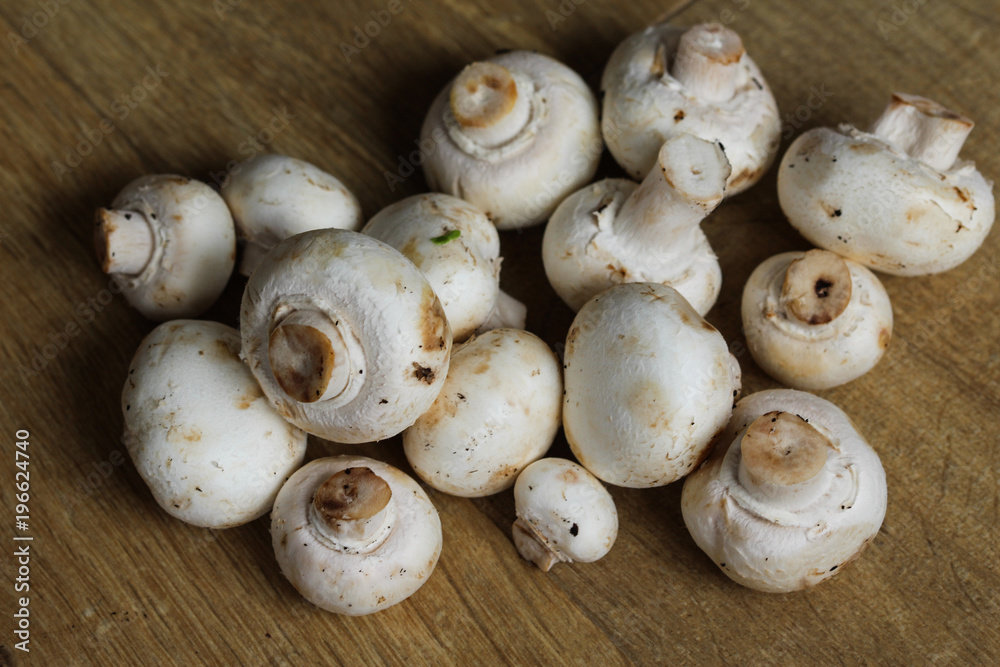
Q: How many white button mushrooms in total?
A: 15